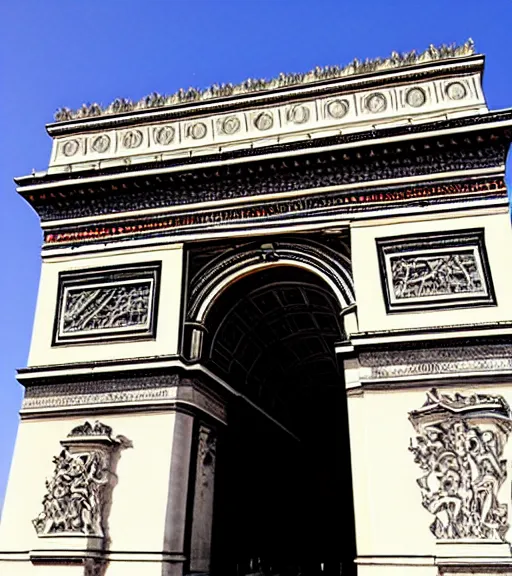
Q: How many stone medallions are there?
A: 12